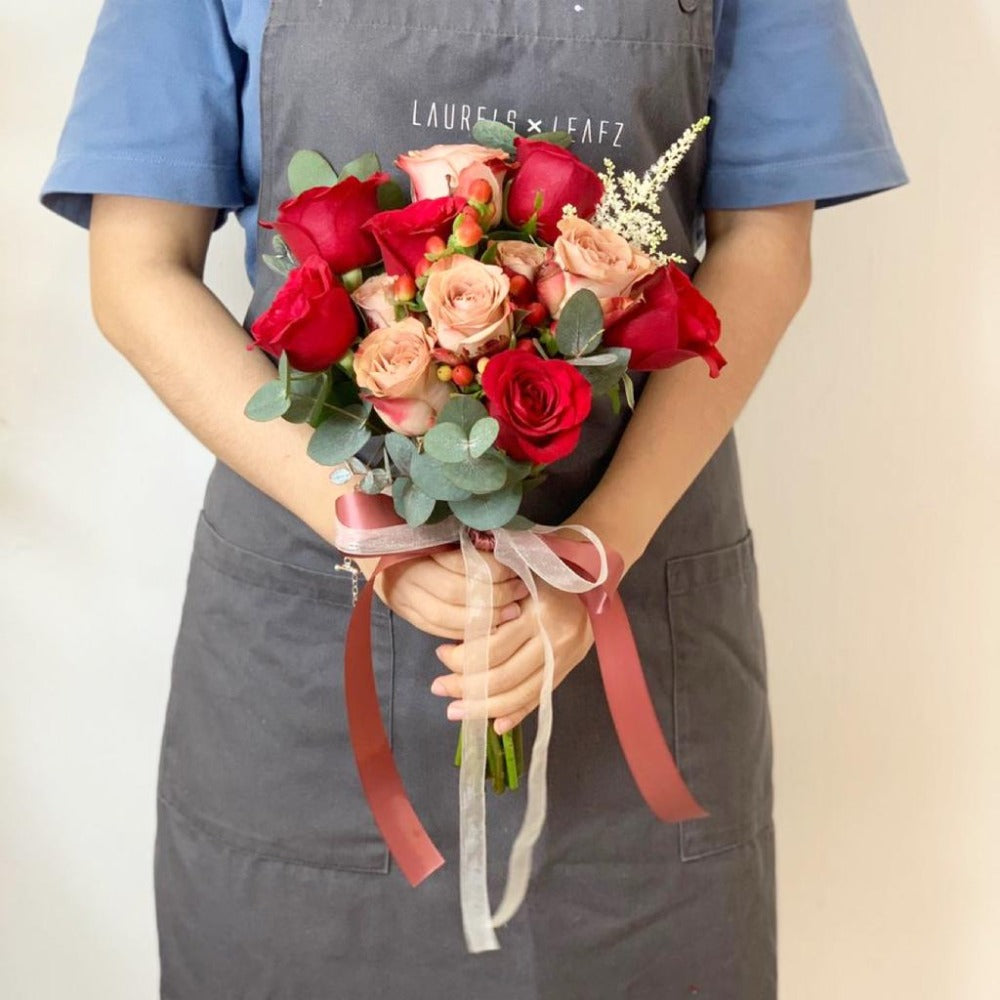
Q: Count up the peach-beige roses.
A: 6